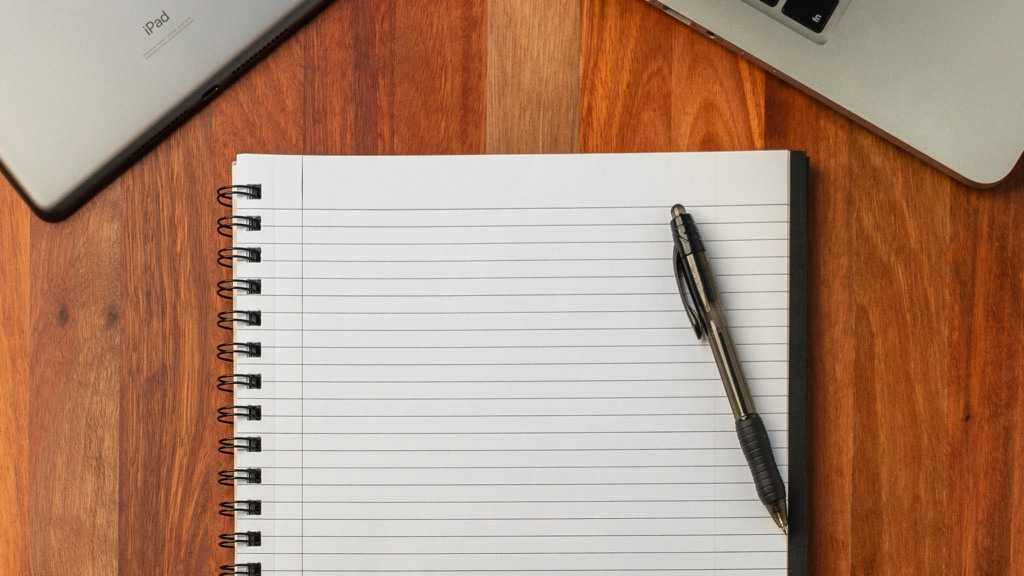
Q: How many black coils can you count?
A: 13